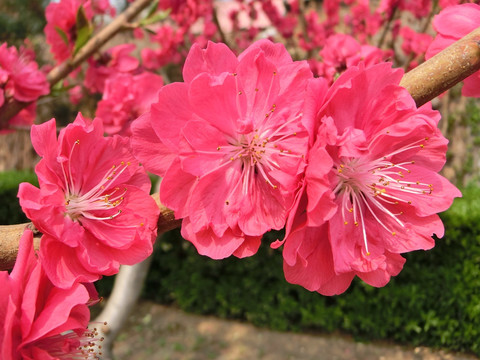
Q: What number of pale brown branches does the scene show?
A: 2